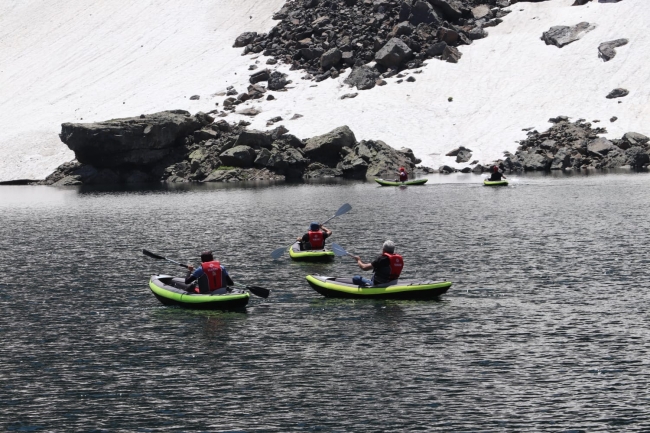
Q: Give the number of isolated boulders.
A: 3